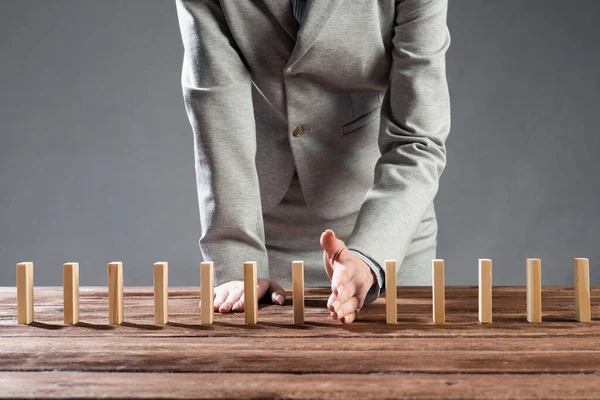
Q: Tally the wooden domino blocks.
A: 12